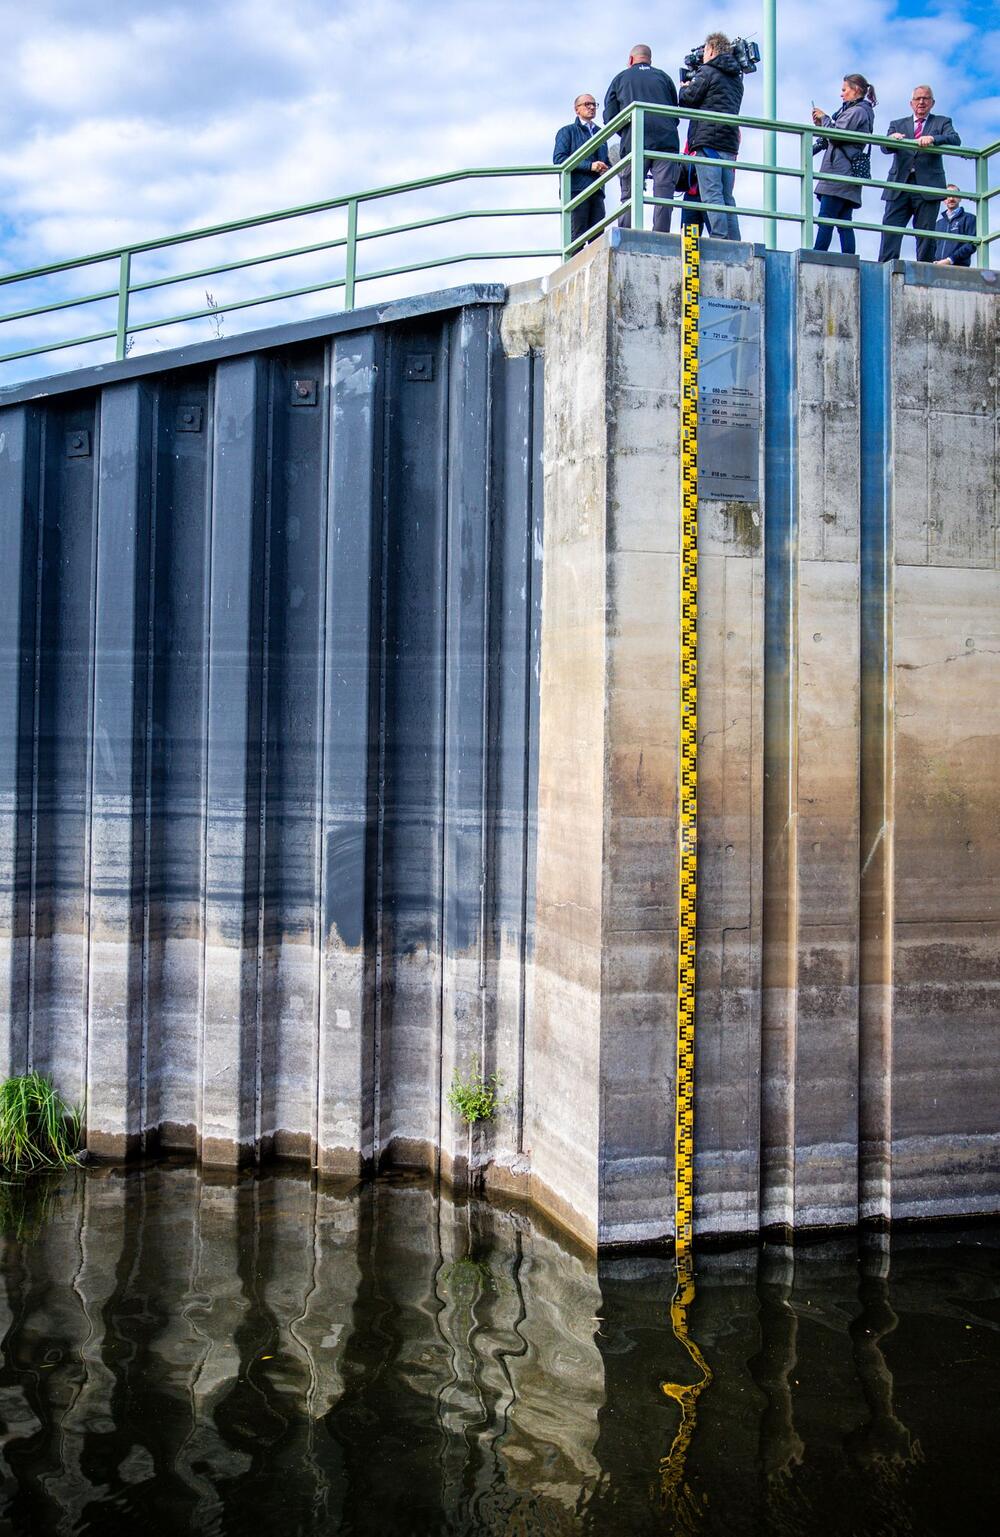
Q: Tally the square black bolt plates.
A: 4